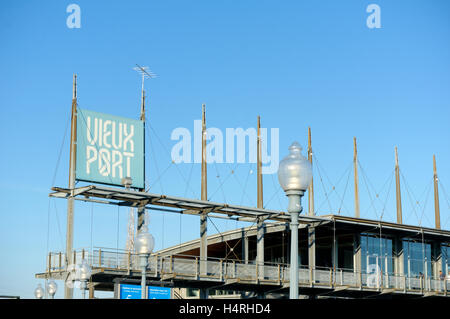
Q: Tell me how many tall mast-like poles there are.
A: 8